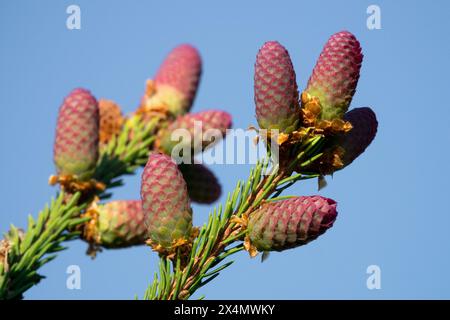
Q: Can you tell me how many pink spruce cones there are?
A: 10